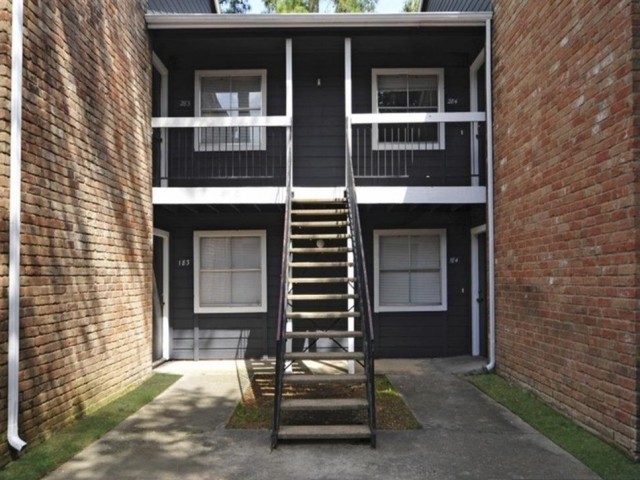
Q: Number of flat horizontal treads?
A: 14